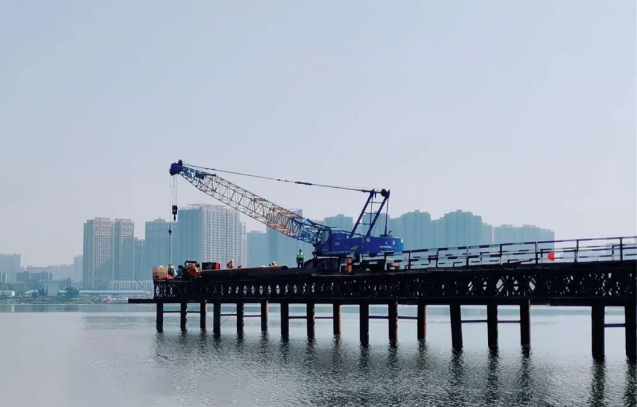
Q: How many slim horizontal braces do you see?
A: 11